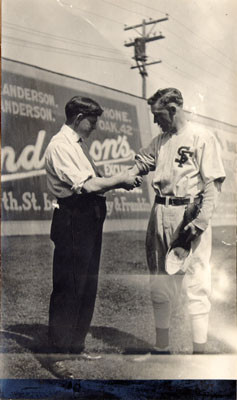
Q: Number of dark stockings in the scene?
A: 2